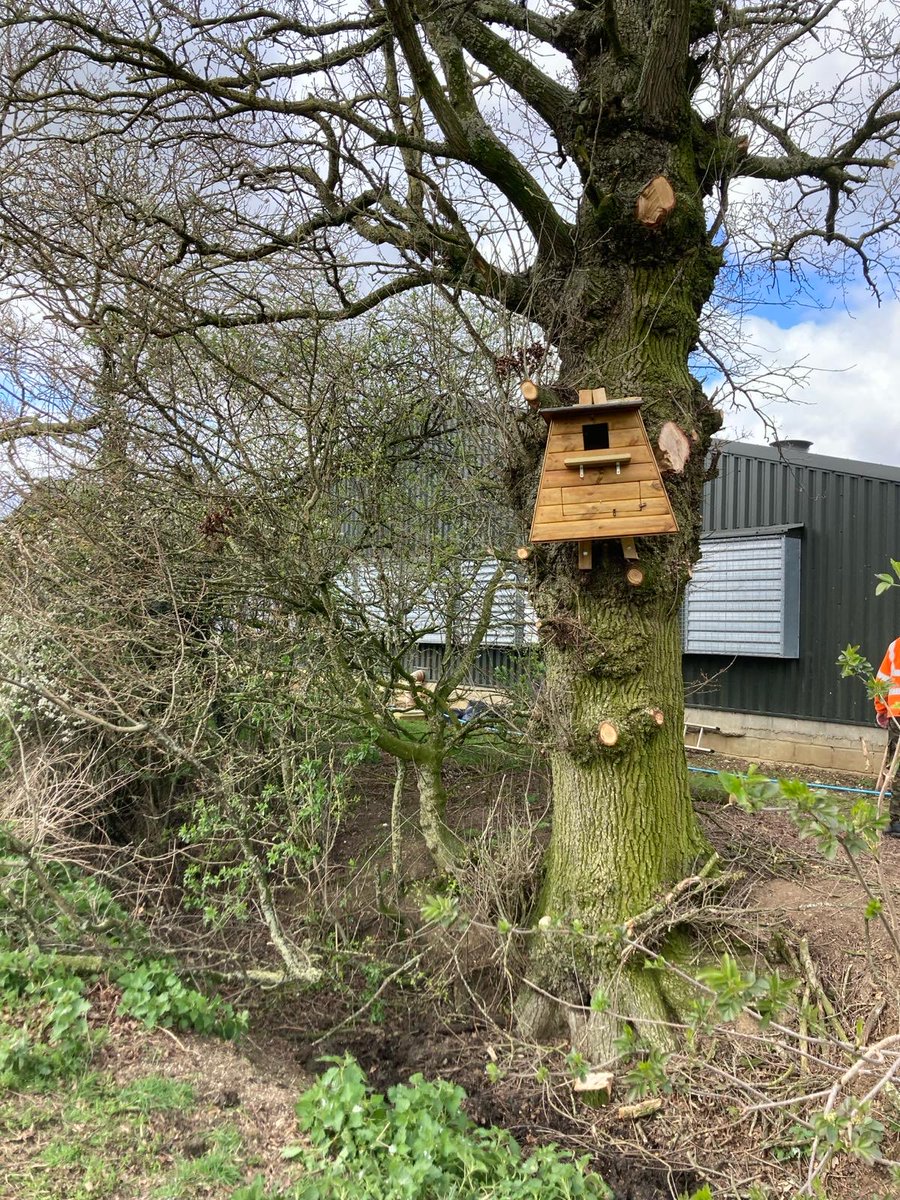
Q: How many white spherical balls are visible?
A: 0